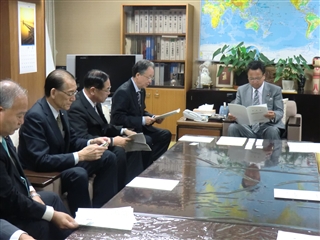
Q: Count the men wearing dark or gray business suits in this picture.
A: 5